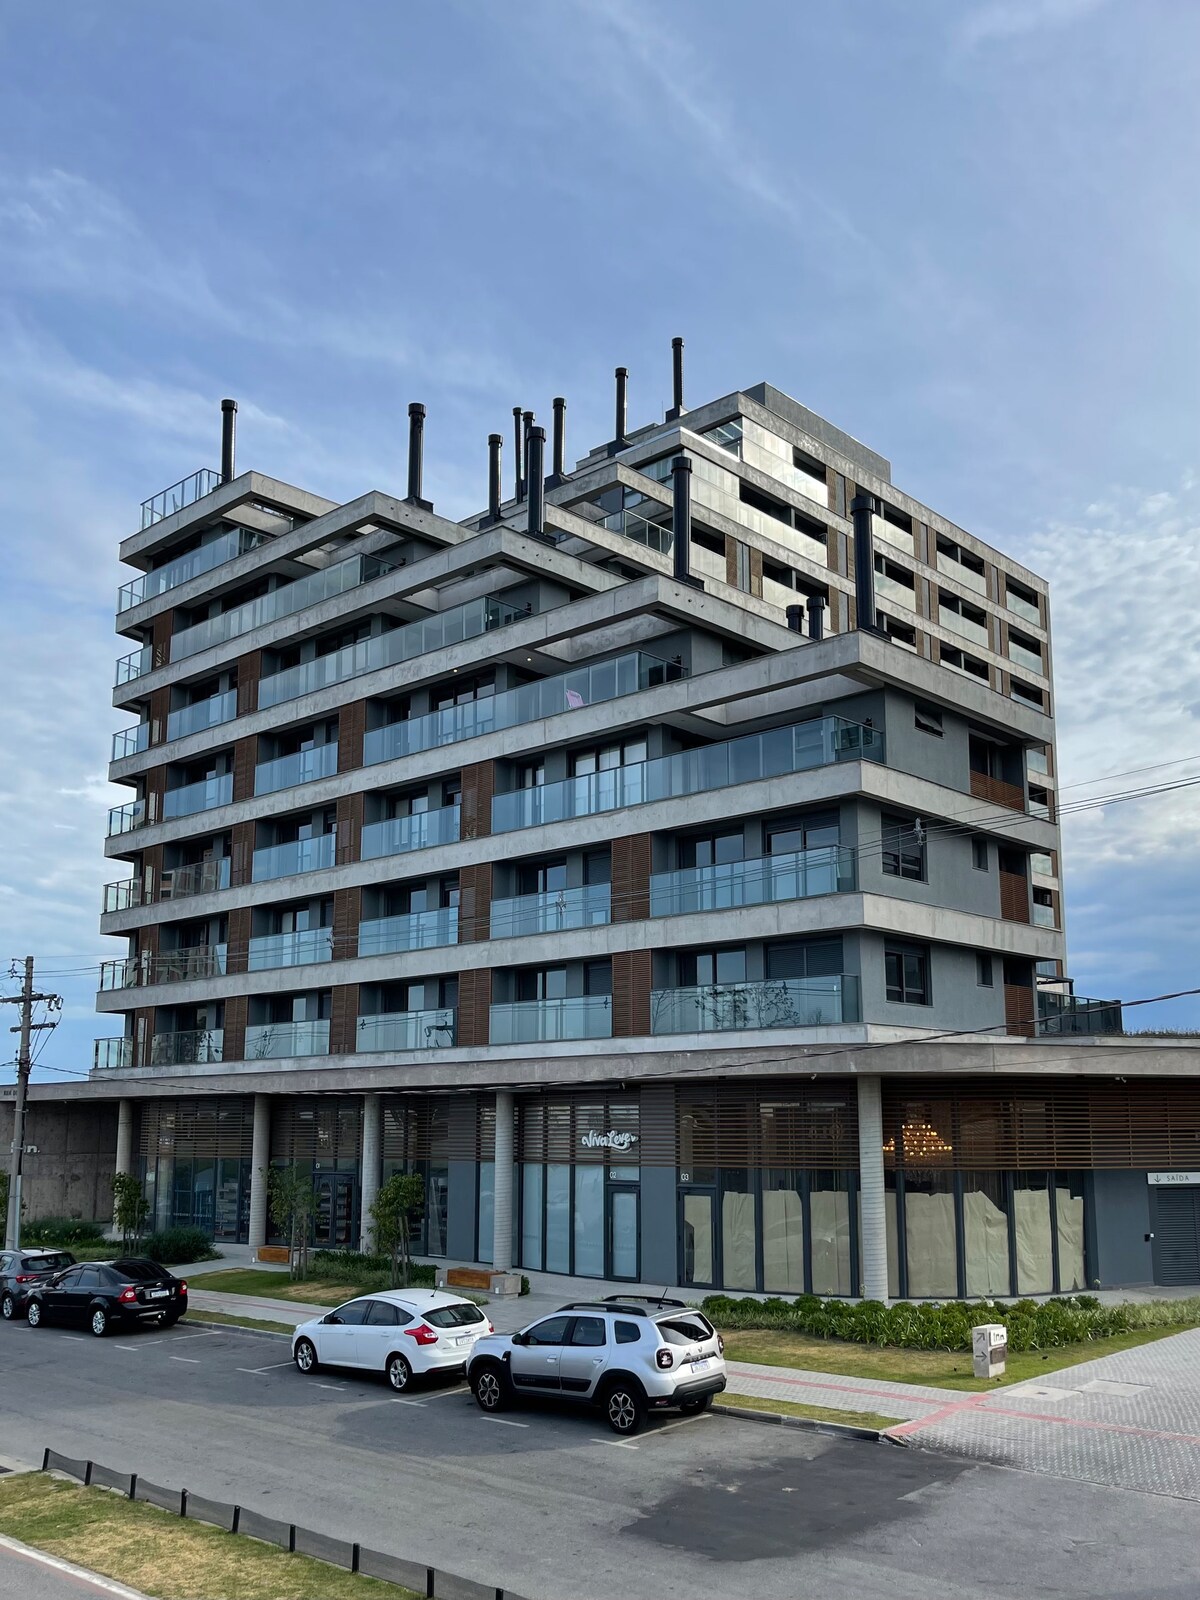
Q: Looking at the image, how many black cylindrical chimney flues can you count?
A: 13